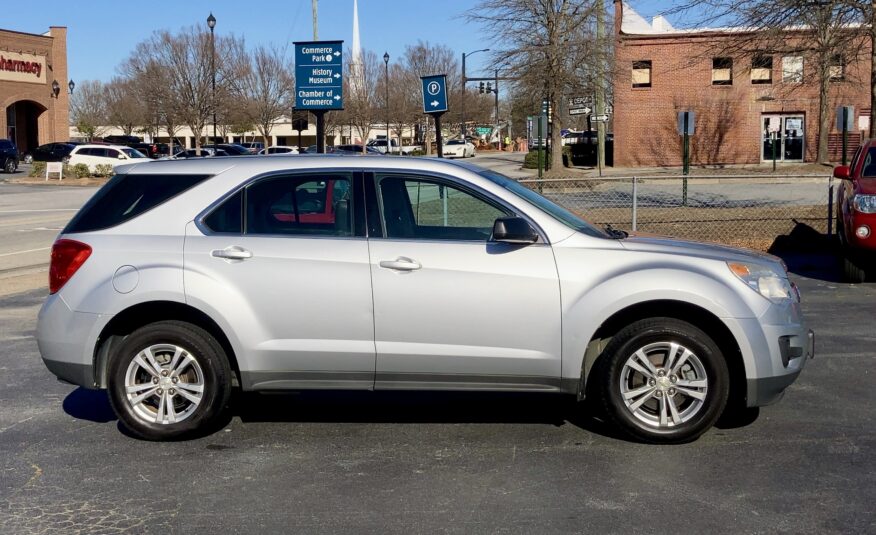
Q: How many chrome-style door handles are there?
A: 2